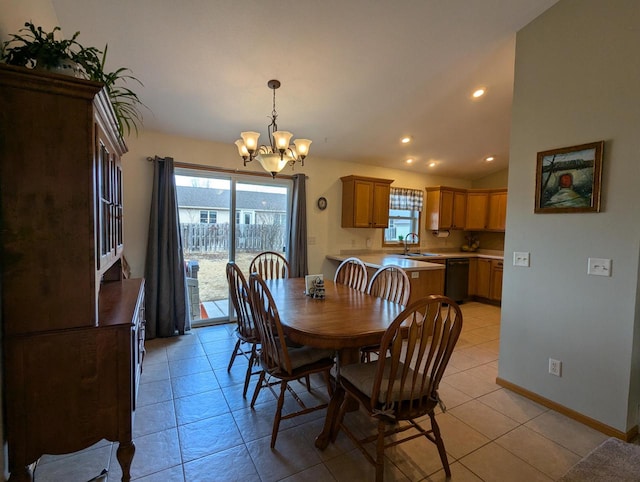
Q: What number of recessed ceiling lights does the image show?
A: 5